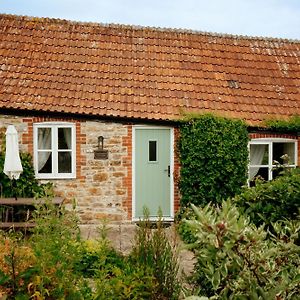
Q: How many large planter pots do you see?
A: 0